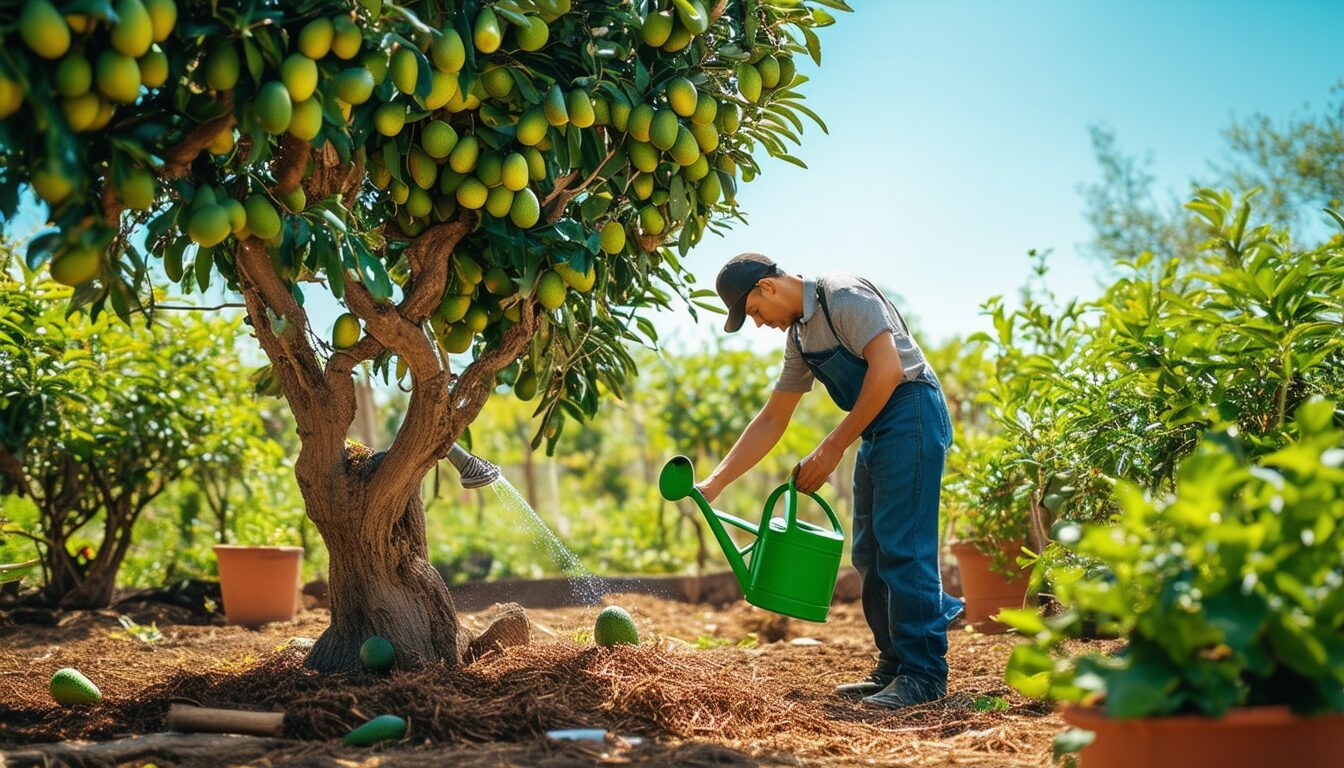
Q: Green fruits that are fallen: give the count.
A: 4